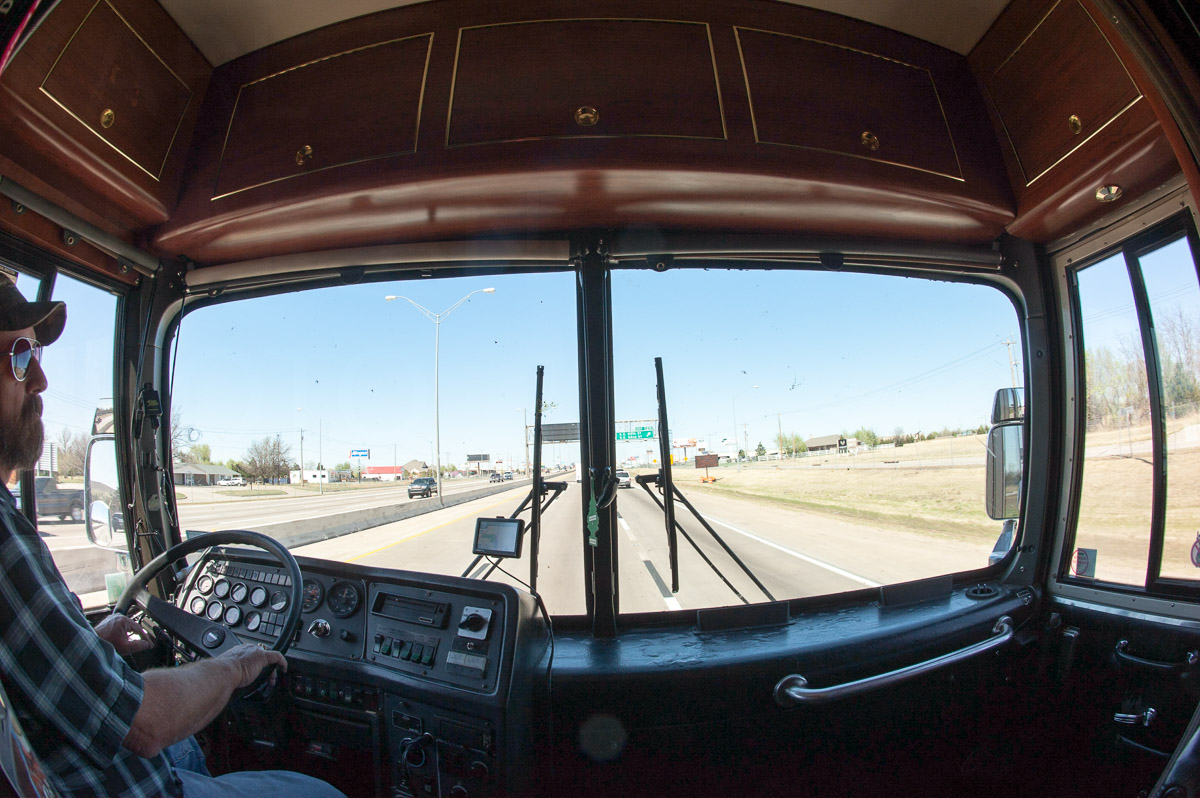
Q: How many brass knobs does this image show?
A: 5